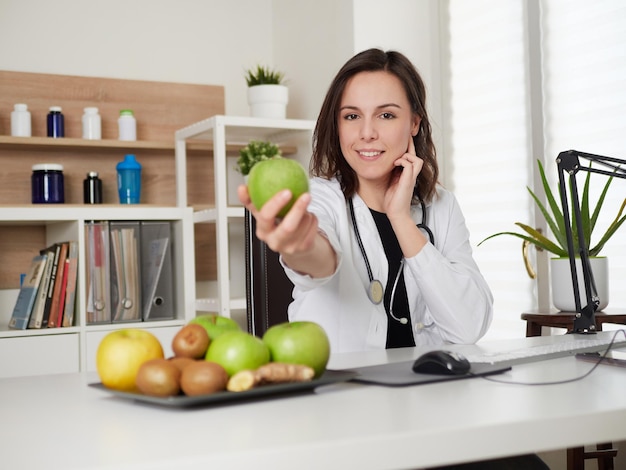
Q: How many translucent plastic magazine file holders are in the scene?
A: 3